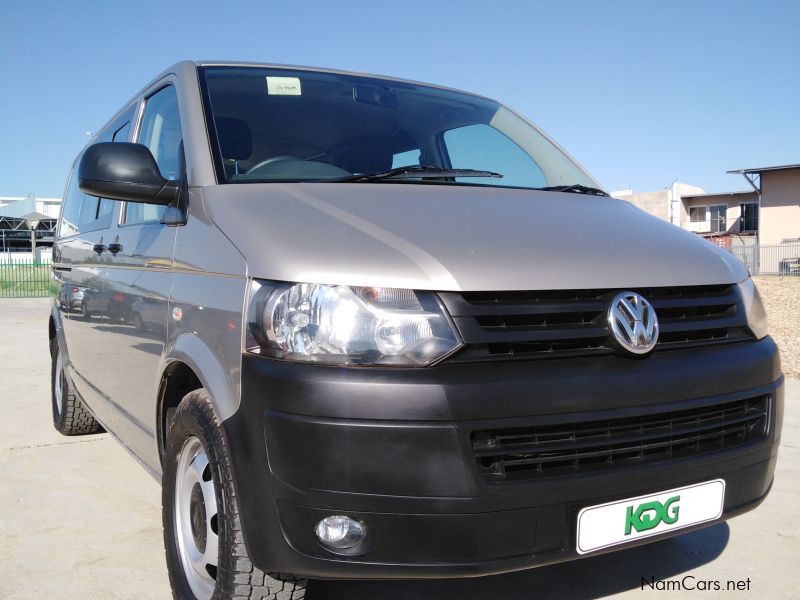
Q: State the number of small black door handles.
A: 2